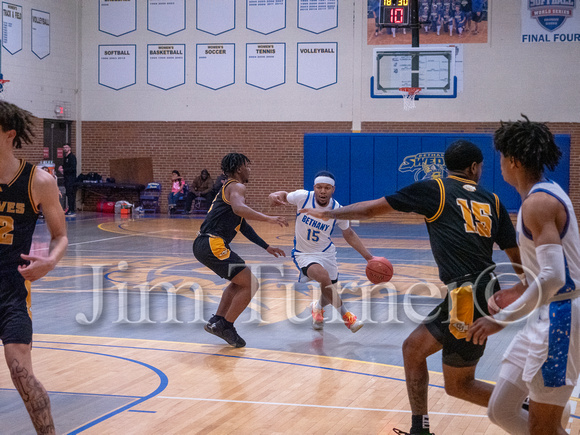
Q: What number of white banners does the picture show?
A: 12